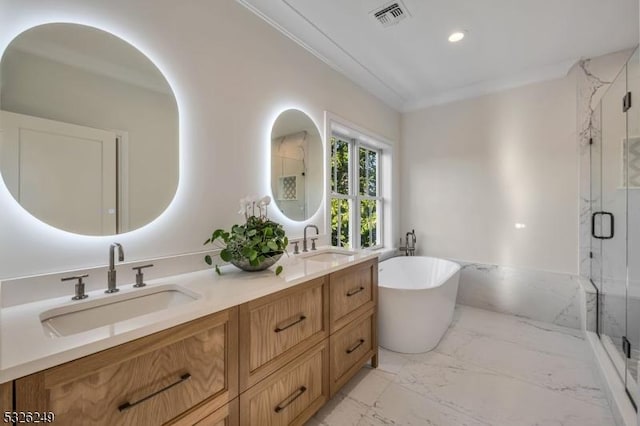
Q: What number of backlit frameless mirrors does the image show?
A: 2